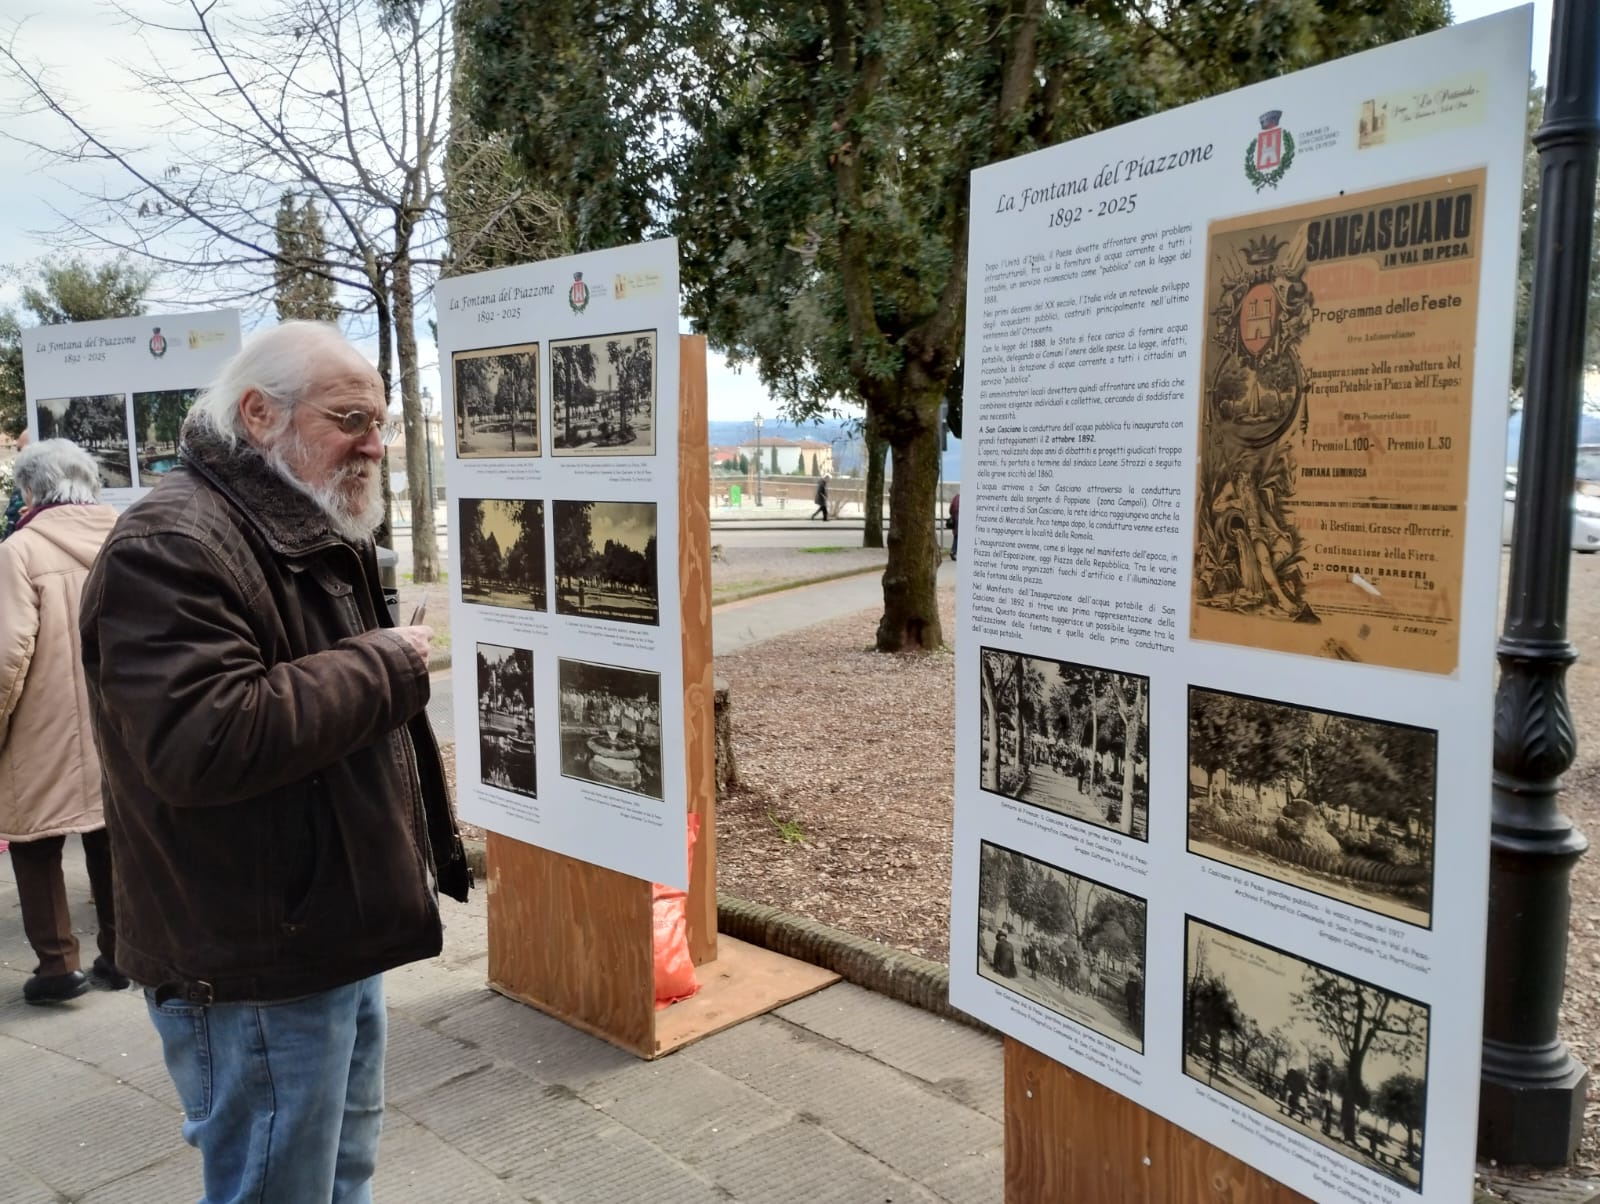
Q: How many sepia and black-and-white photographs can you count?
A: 11